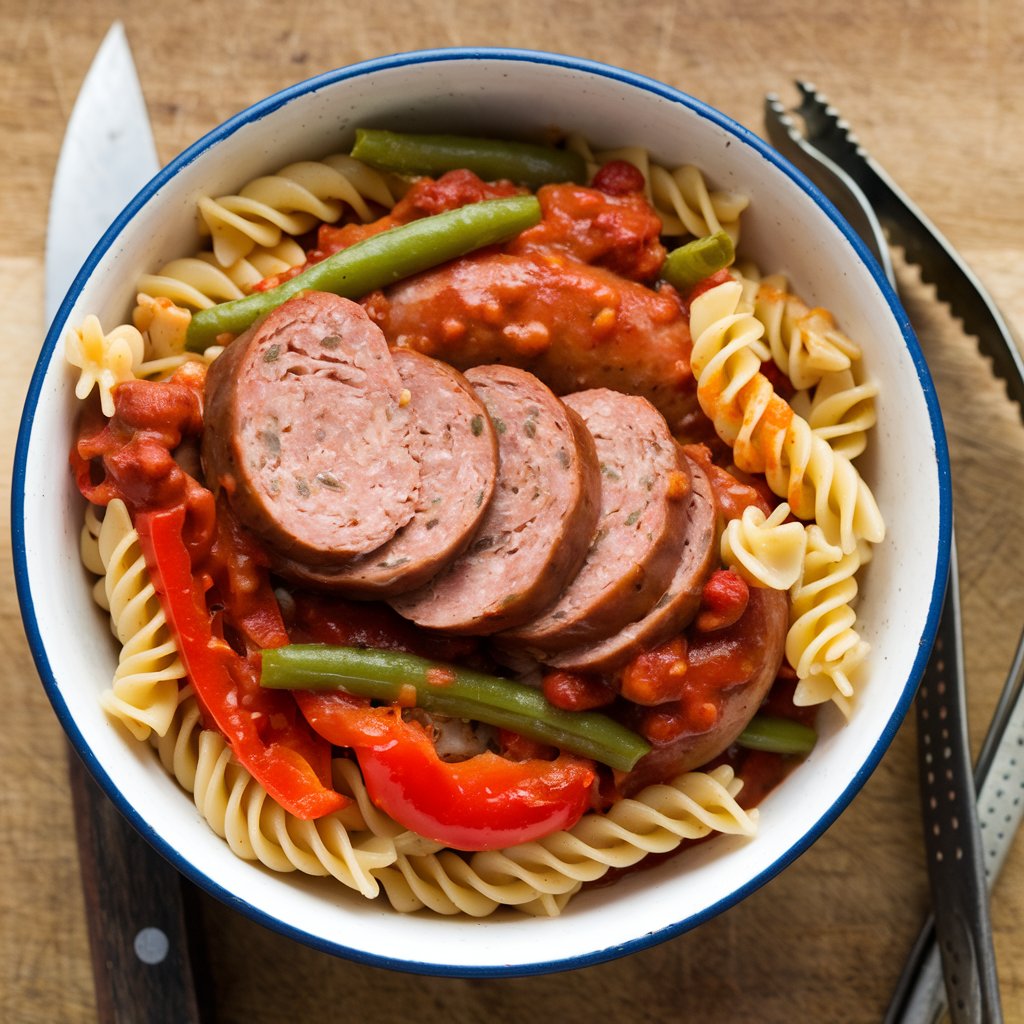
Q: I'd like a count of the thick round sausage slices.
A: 5